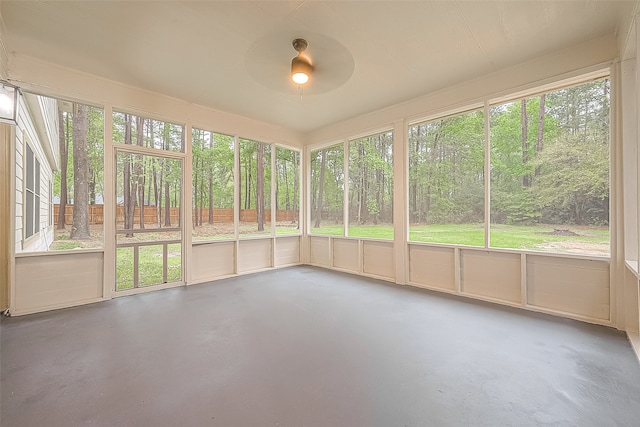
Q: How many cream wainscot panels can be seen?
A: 10